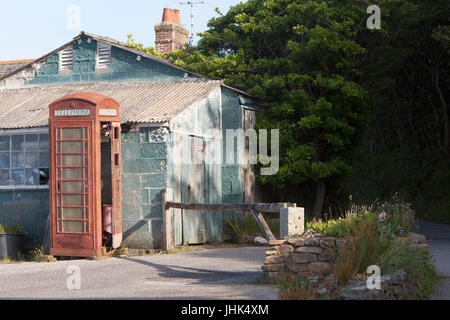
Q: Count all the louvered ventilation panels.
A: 2